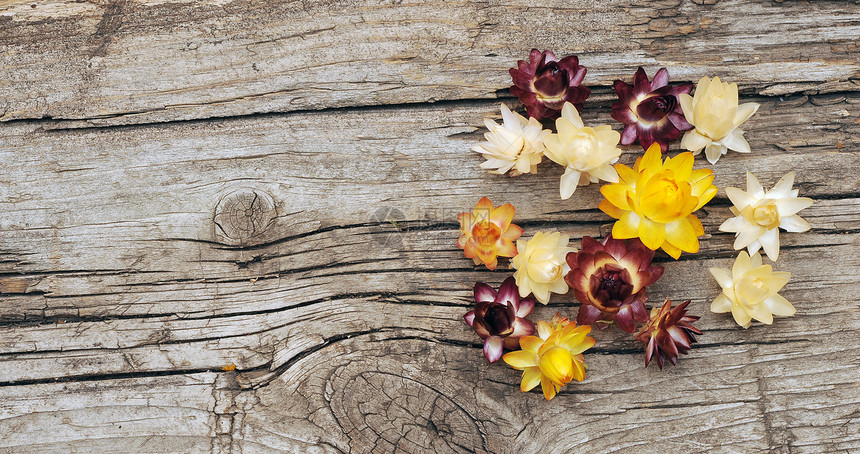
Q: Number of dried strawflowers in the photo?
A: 14